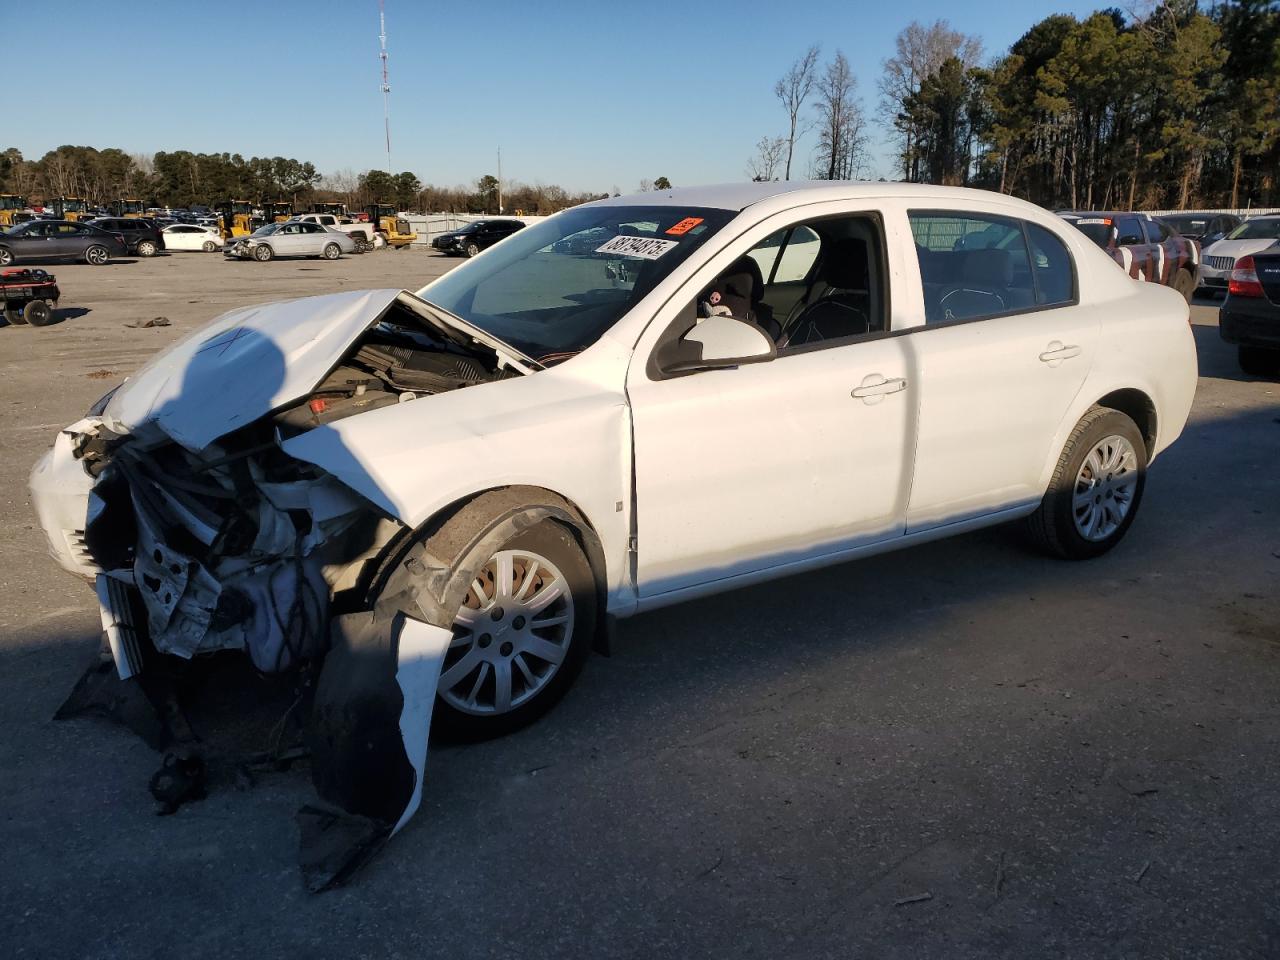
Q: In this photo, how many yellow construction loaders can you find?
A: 7